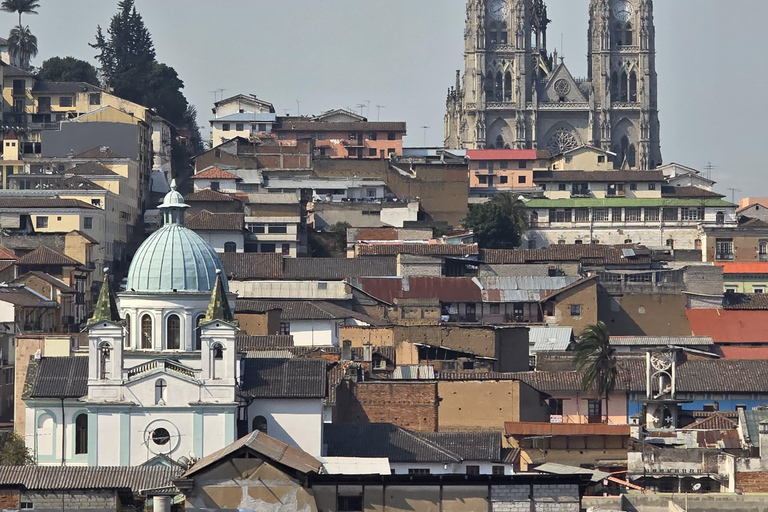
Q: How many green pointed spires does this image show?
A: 2